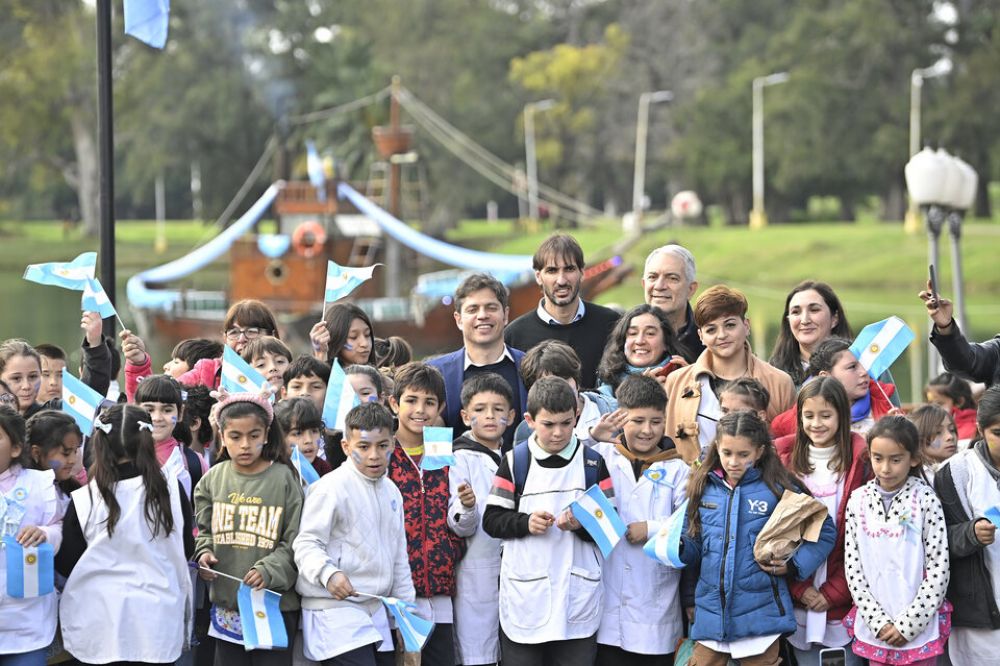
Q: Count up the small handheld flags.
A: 15